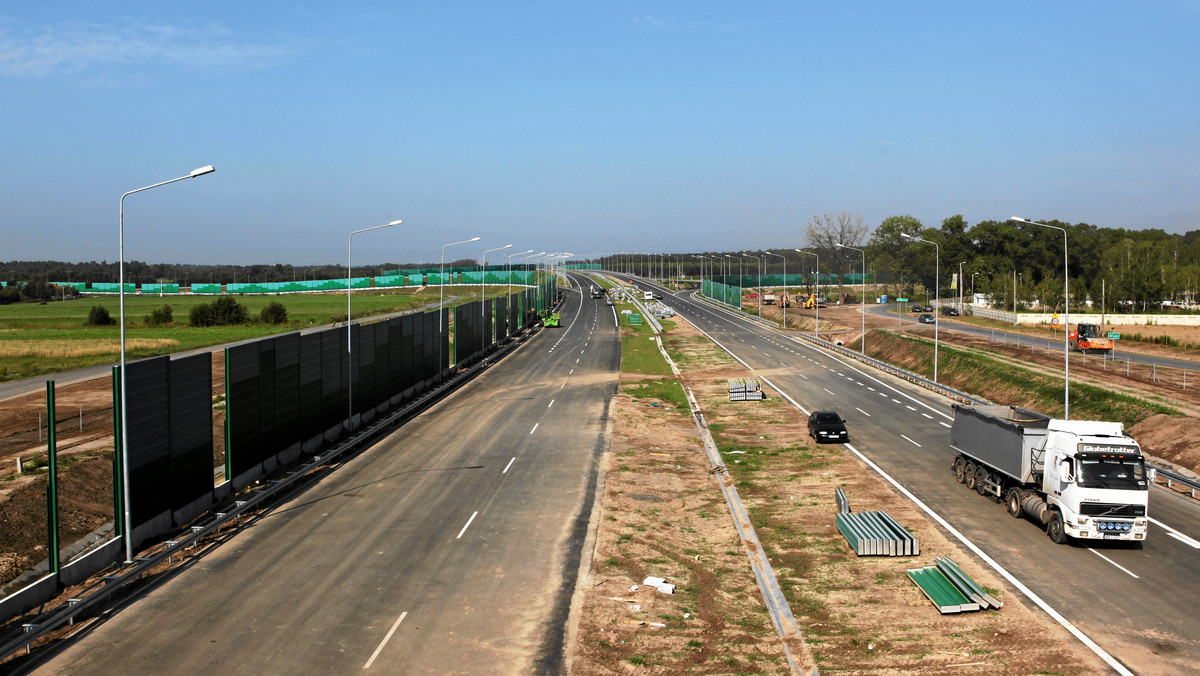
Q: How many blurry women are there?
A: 0